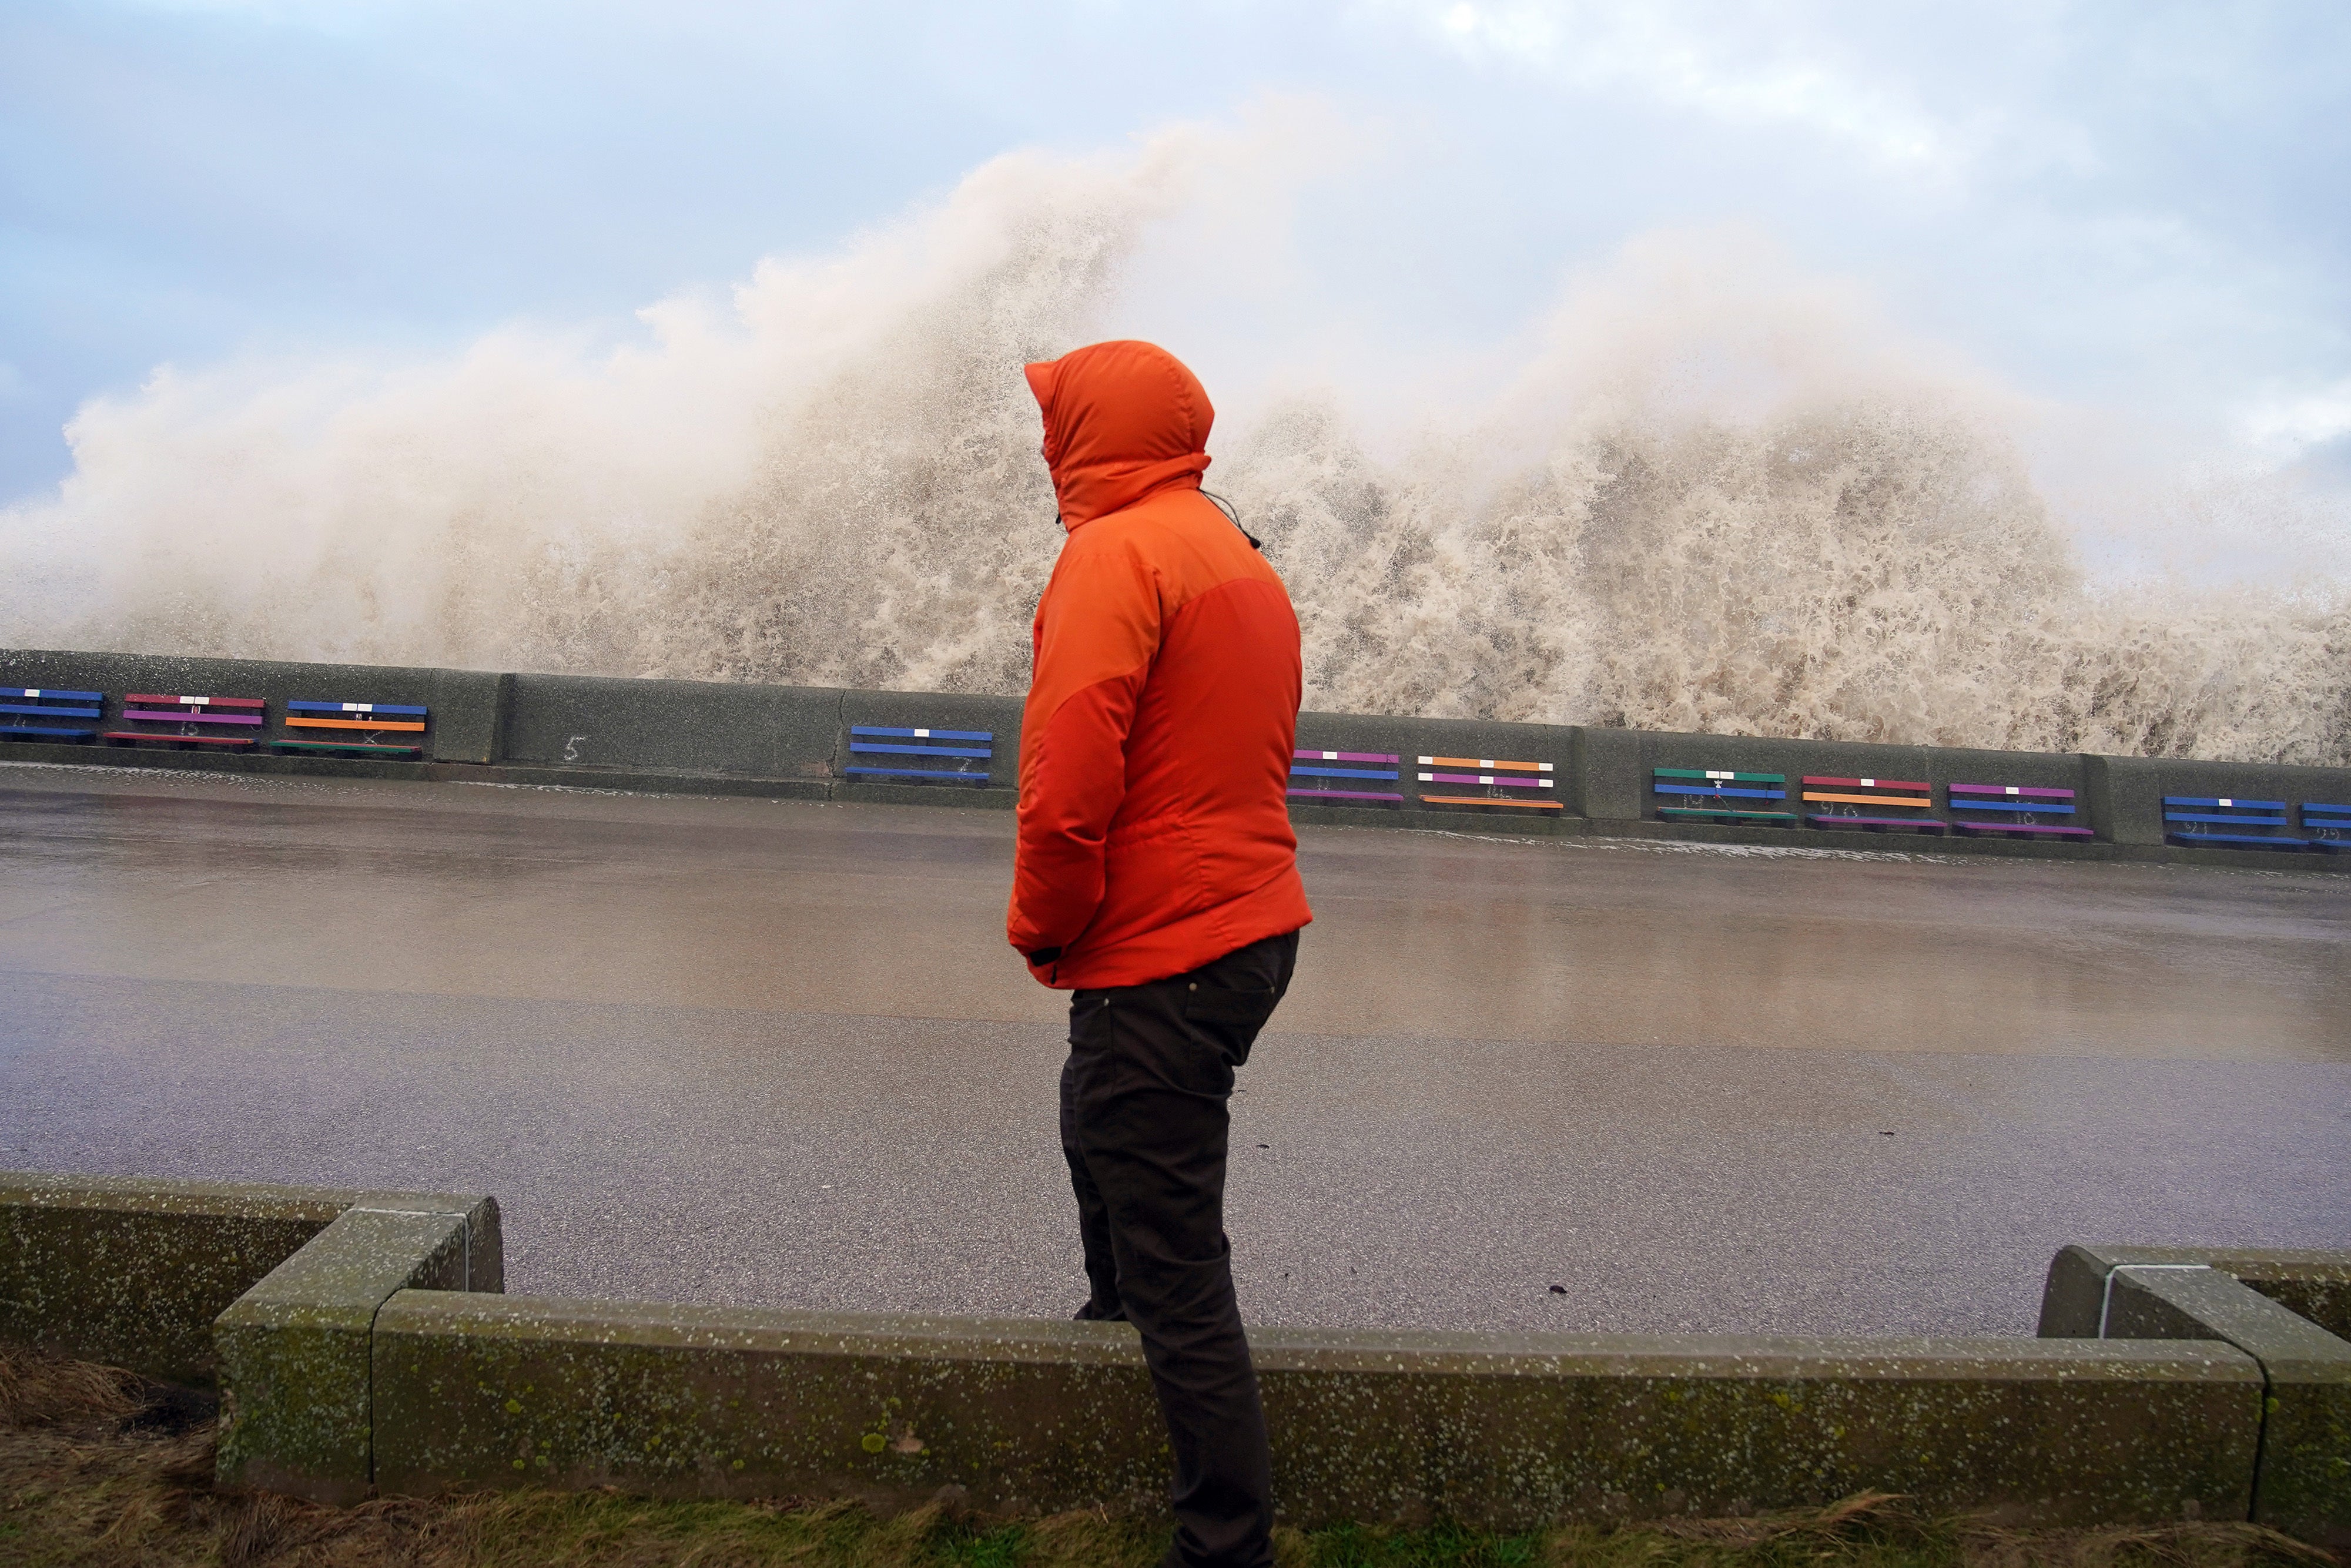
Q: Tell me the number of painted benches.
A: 11